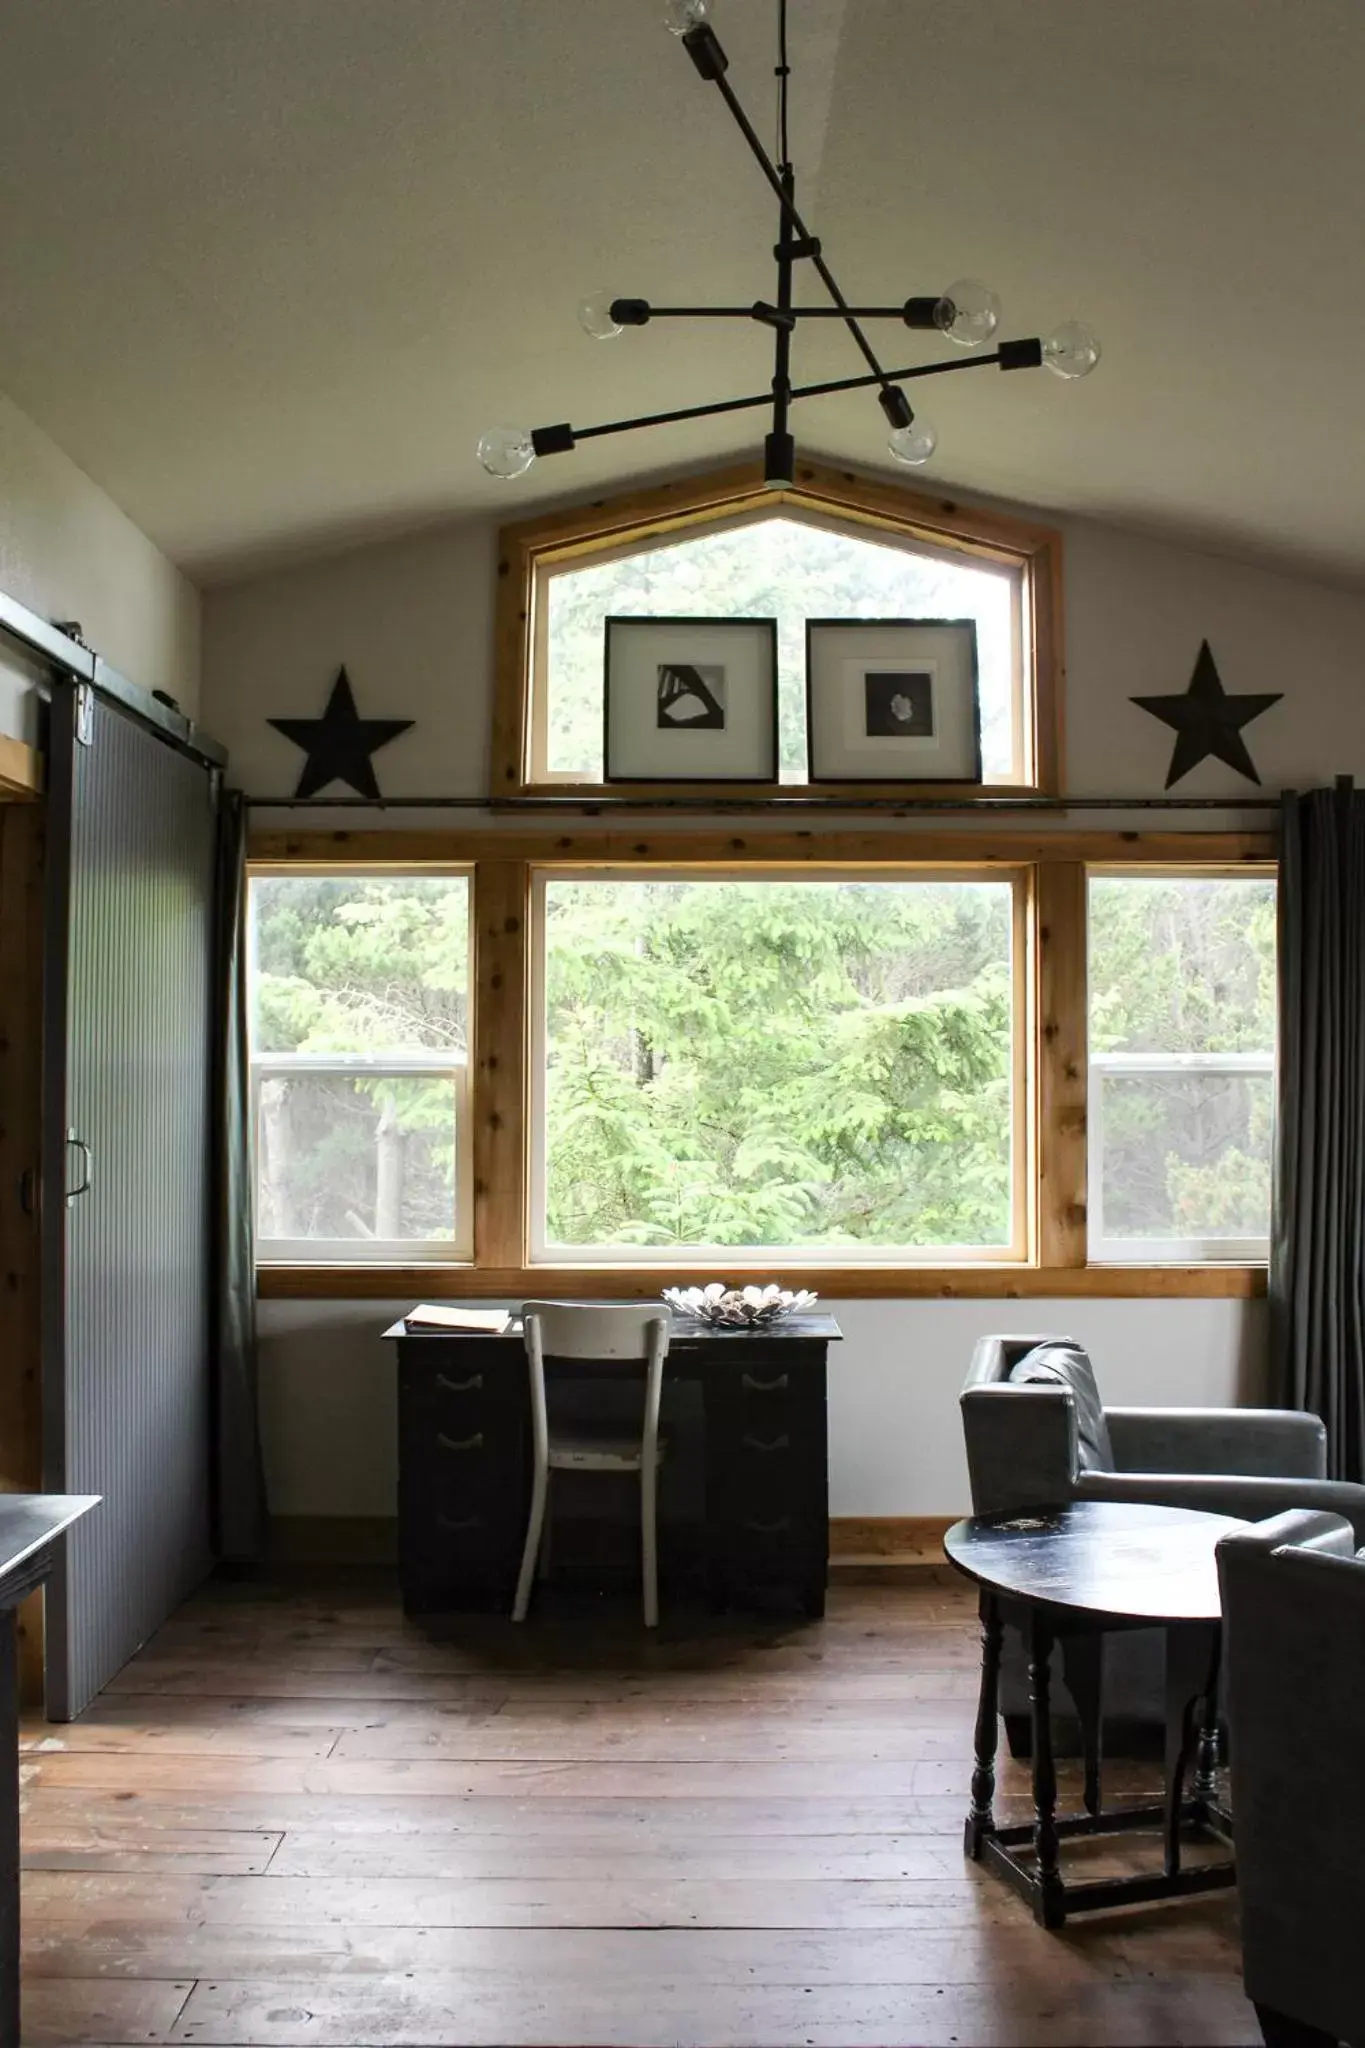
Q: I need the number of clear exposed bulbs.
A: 6